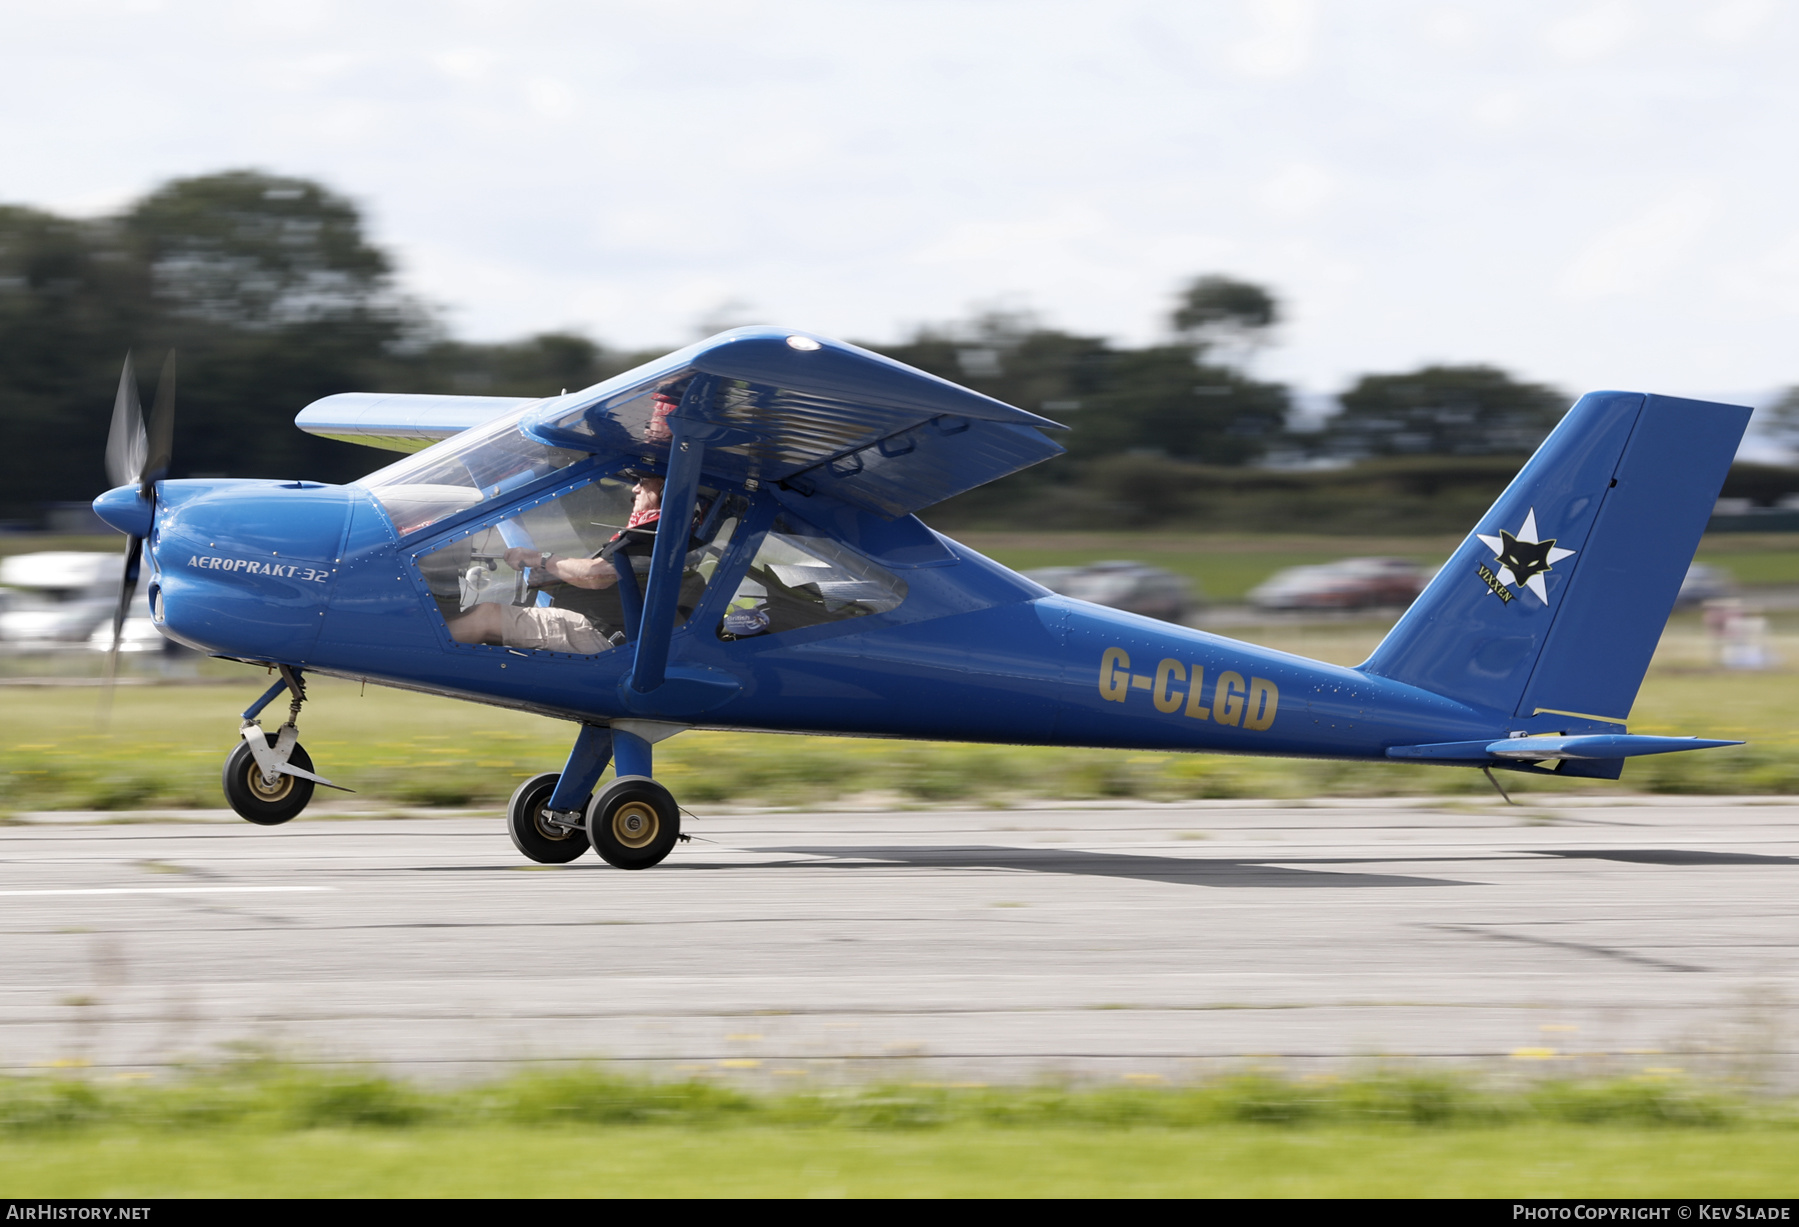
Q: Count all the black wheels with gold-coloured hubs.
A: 3